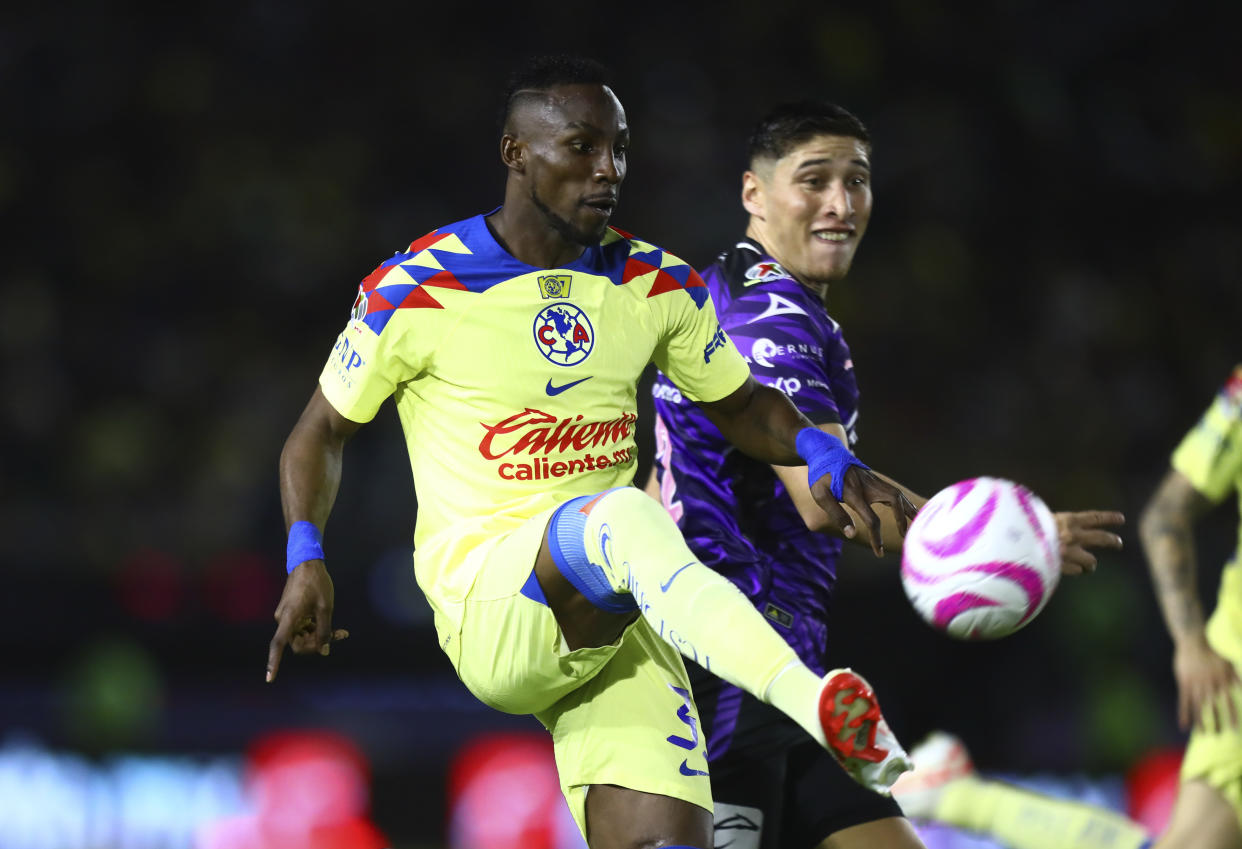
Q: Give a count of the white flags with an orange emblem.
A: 0